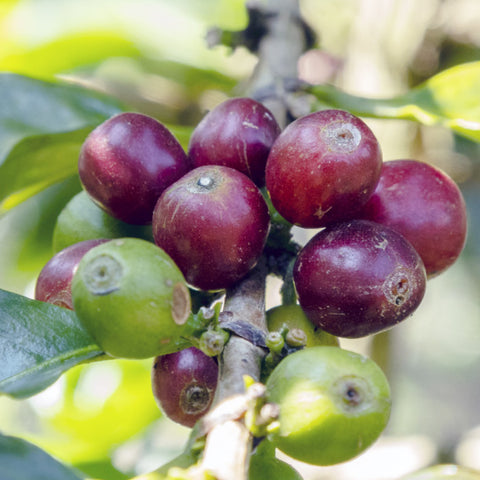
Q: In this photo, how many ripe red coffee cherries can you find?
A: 8